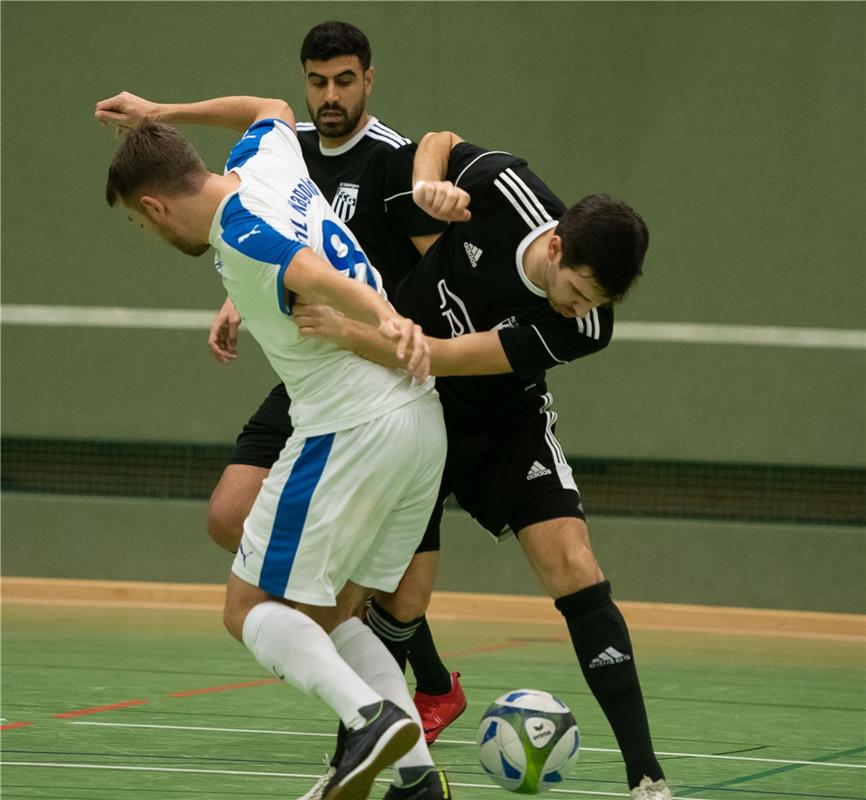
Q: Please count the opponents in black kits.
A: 2